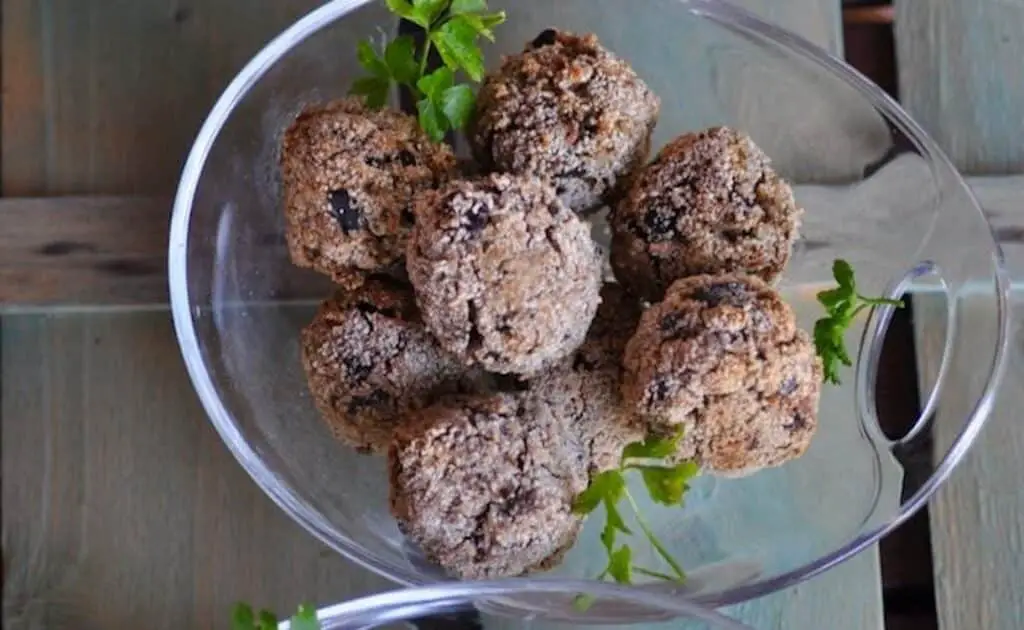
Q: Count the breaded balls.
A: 8